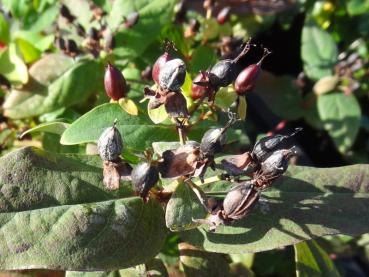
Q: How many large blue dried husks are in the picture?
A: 8